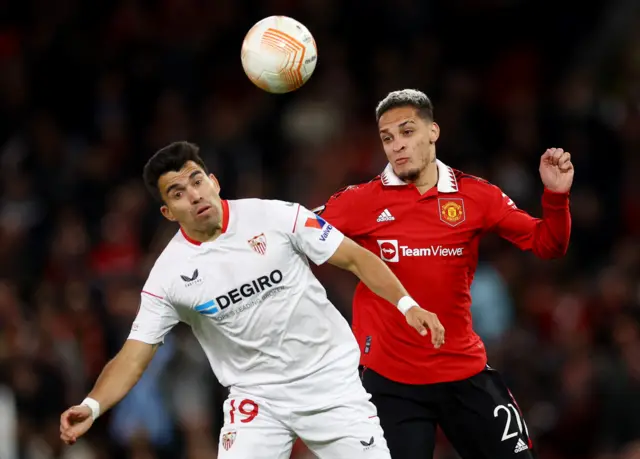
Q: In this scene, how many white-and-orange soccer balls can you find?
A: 1